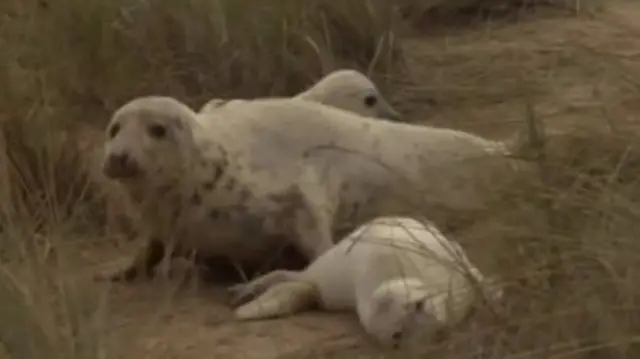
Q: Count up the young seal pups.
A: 2